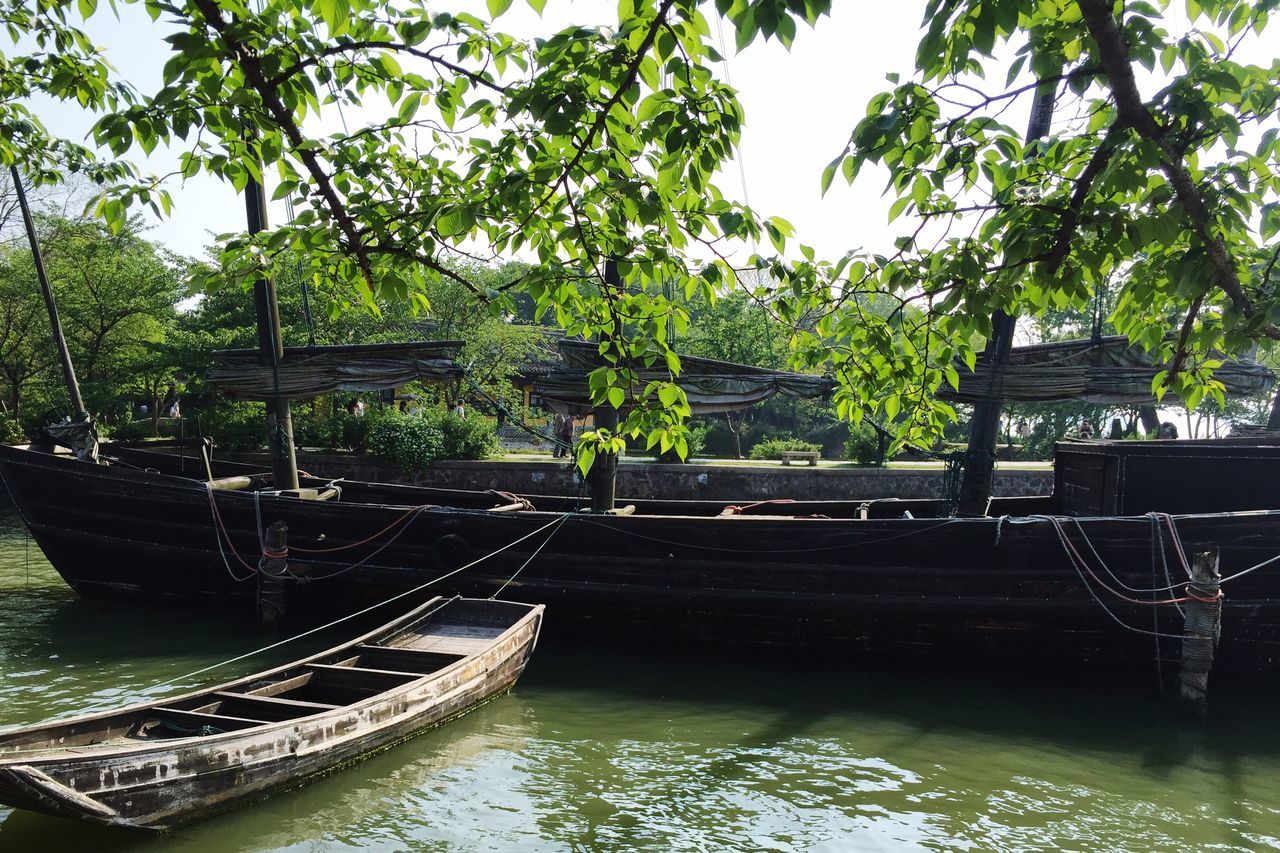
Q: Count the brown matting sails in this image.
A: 3